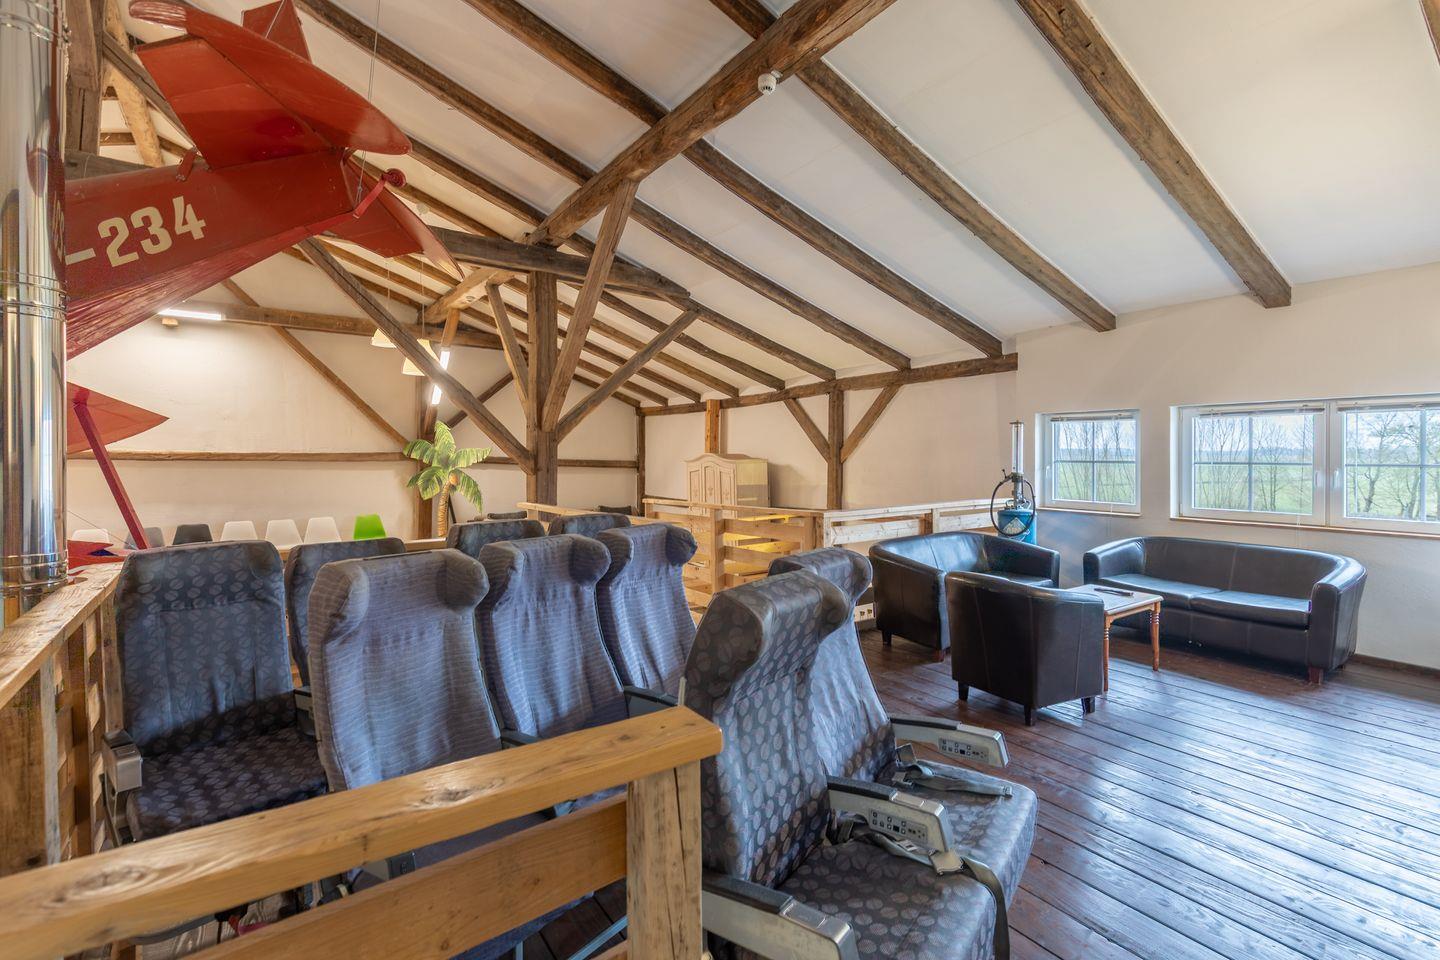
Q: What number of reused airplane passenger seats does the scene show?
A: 9